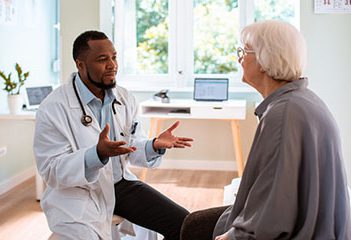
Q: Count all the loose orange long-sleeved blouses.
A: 0